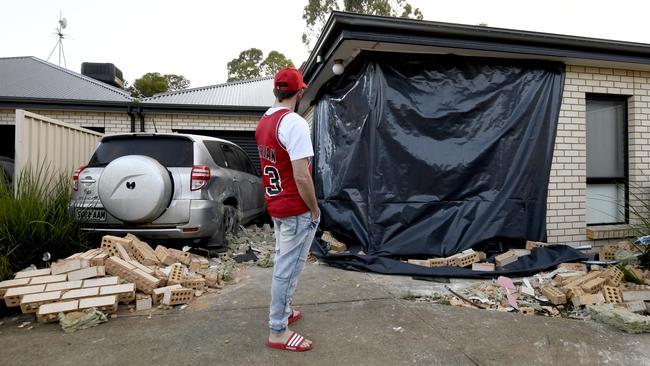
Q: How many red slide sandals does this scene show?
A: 2